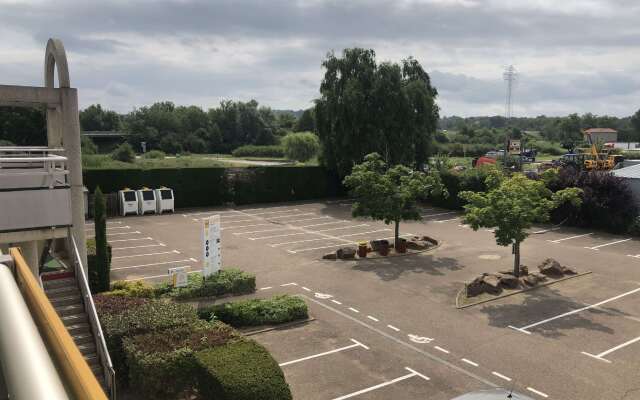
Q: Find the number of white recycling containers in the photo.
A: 3